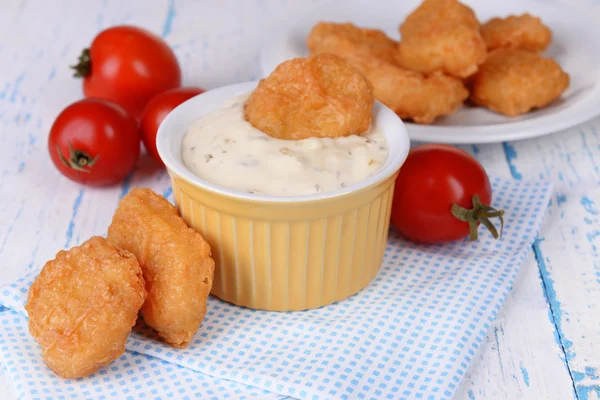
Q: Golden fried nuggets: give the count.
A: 8